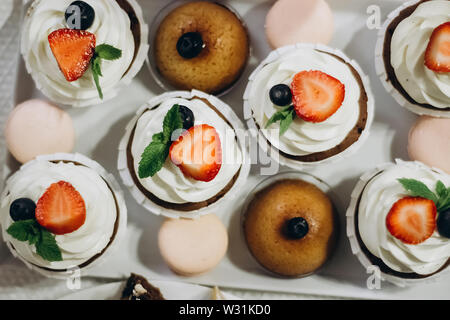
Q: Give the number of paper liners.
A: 6